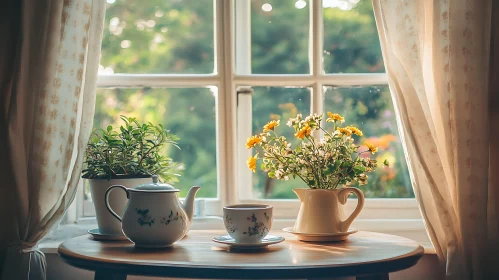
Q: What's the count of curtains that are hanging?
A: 2